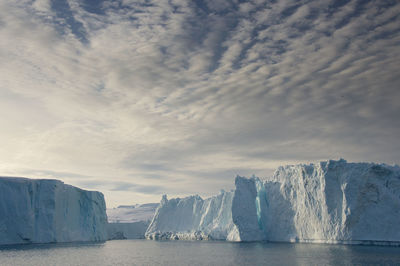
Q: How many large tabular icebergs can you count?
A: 2